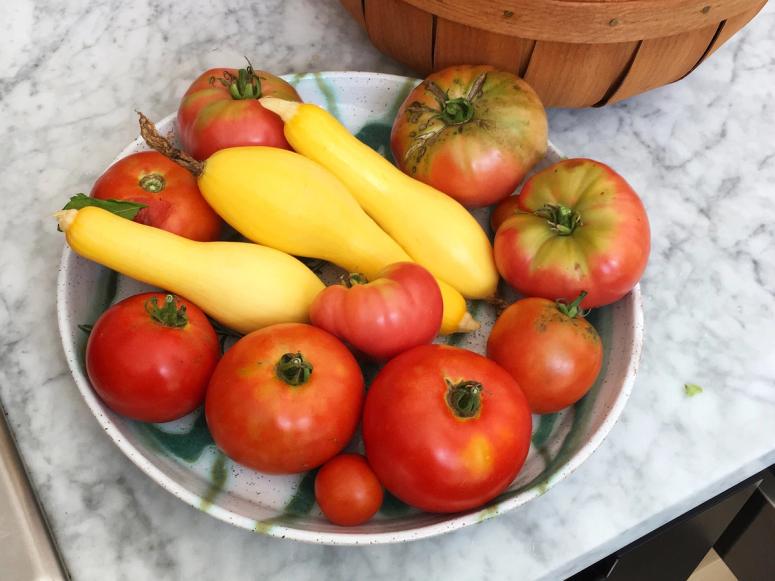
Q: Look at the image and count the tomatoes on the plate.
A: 11